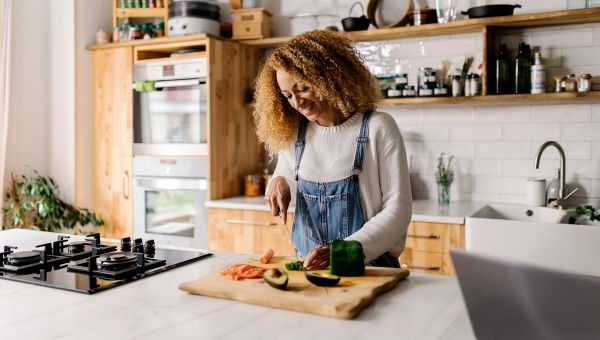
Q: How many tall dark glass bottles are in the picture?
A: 3